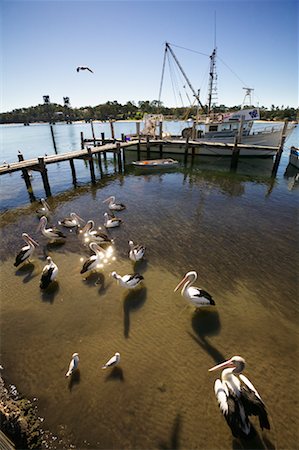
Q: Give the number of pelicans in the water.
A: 13